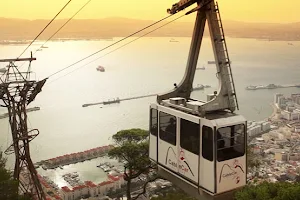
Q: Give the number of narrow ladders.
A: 1